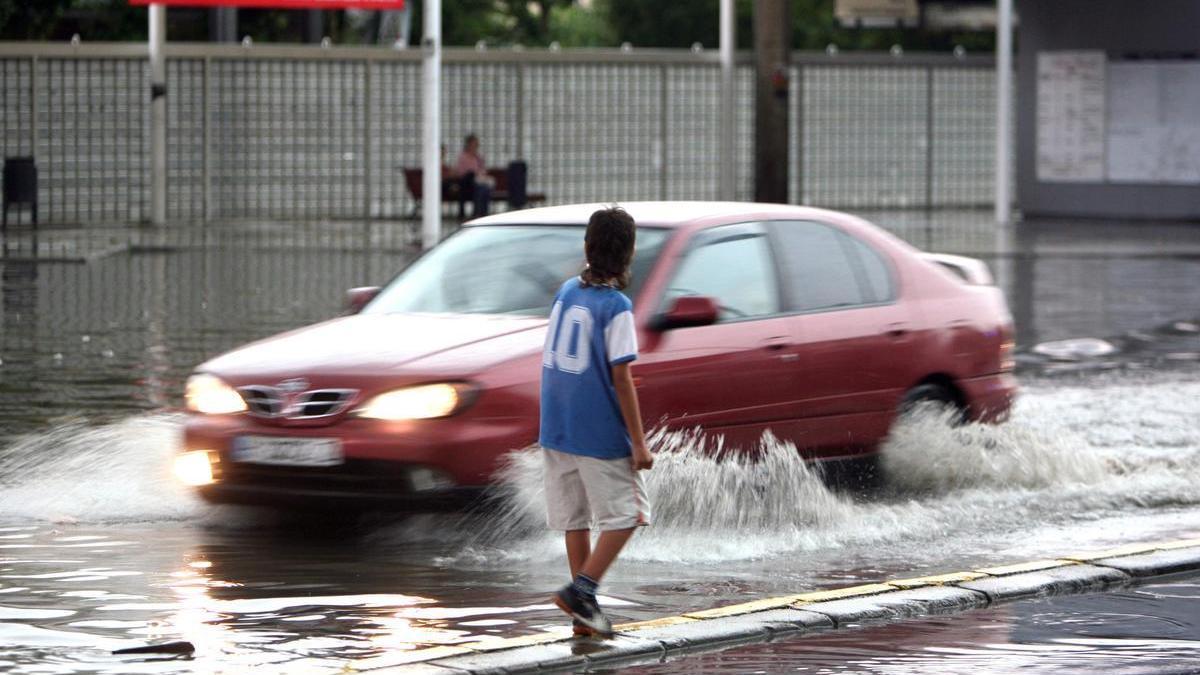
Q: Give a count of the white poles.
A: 4